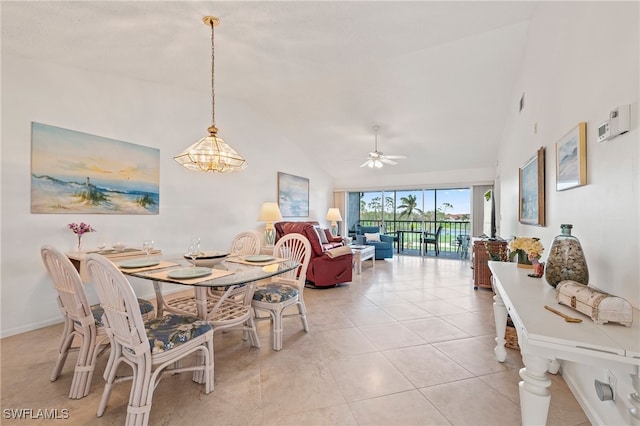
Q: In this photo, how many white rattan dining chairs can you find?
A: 4